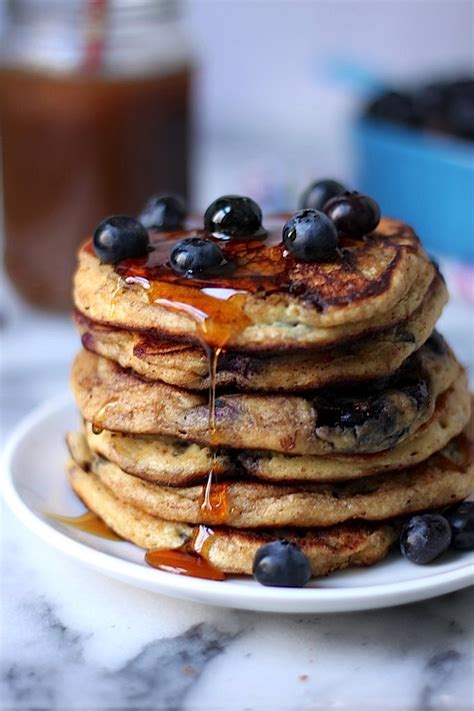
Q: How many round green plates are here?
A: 0